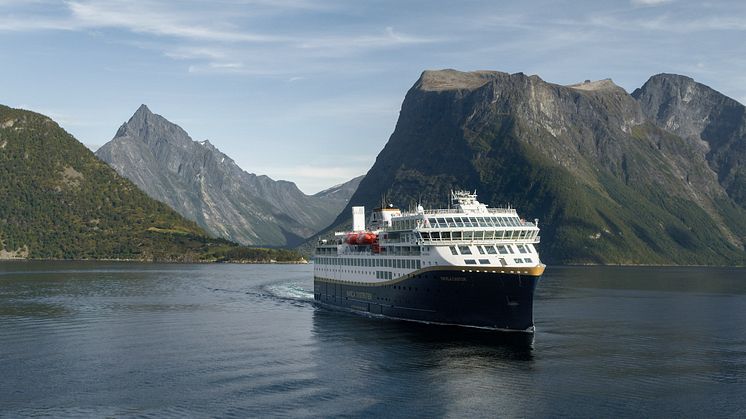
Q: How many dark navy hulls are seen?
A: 1